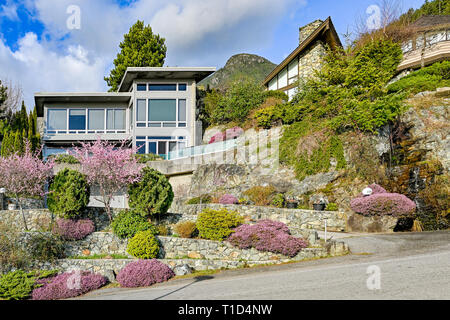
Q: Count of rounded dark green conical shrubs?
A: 2